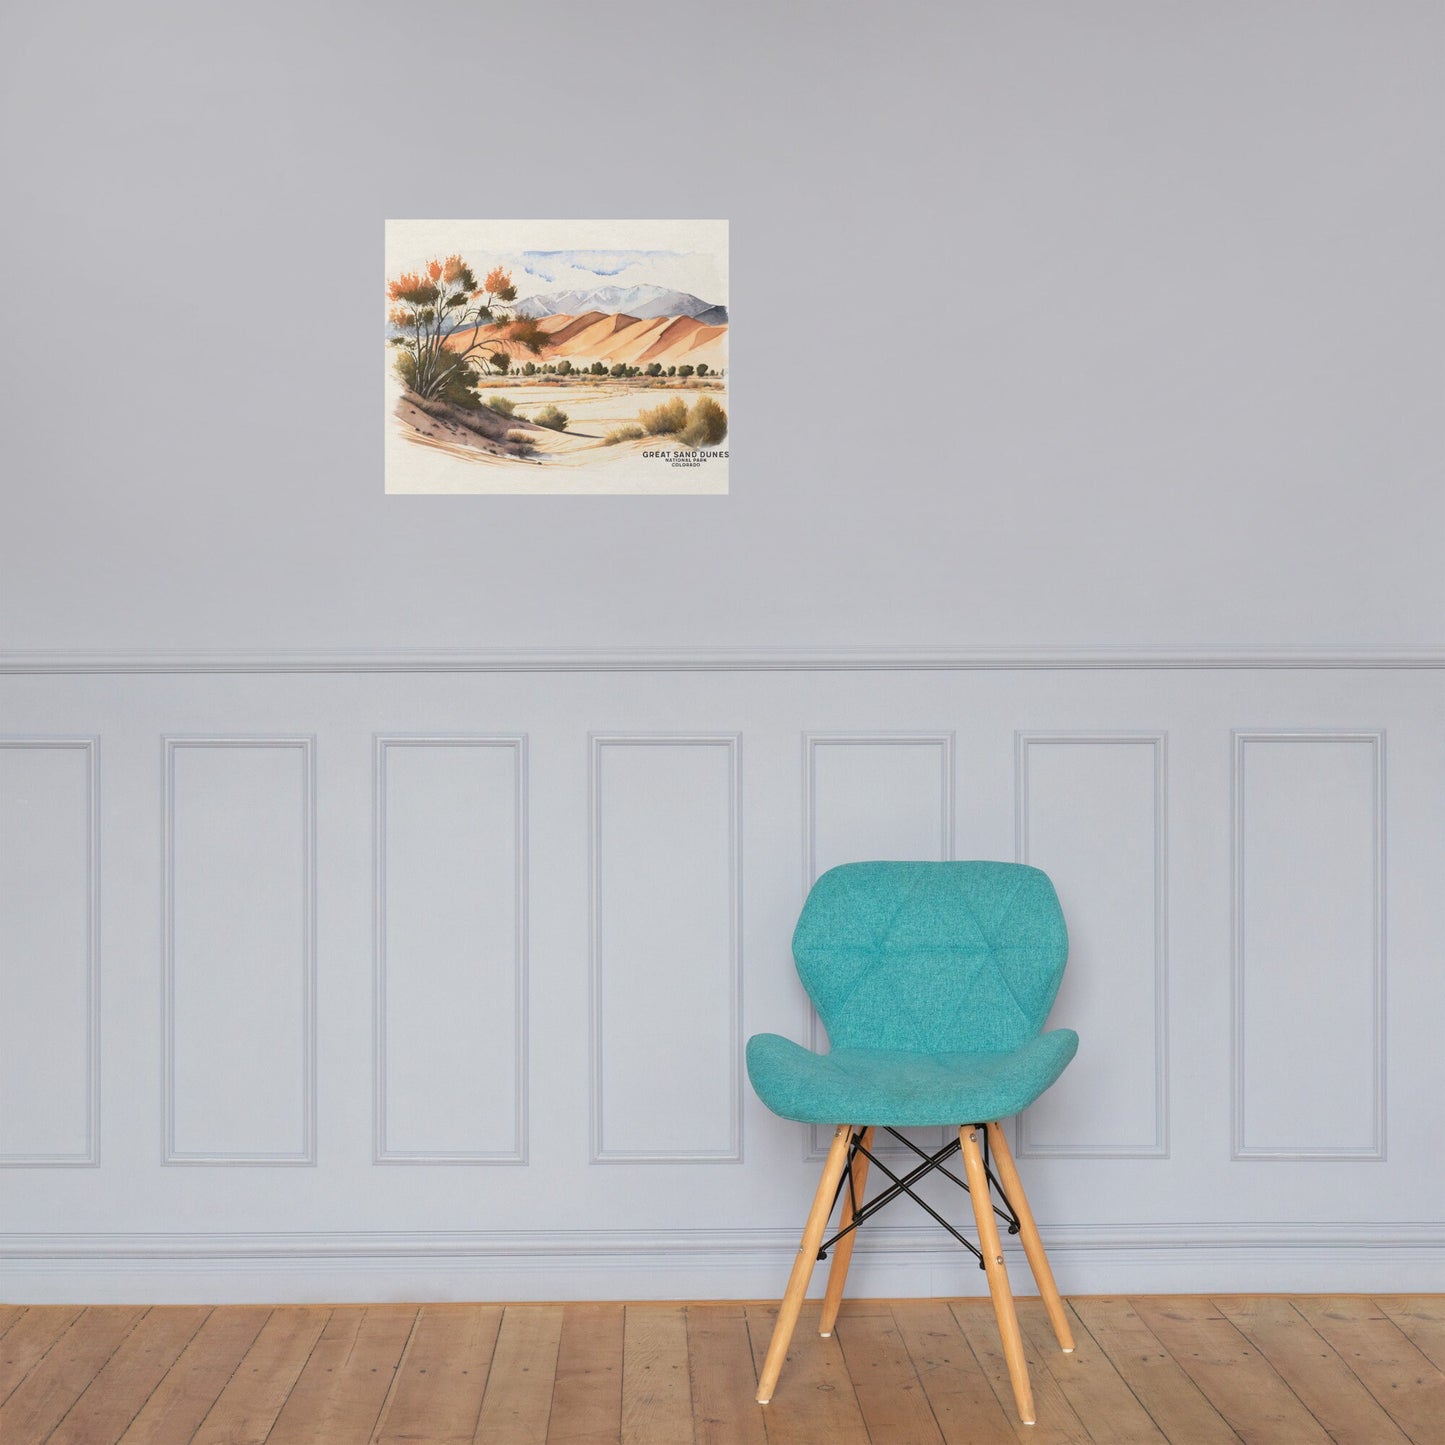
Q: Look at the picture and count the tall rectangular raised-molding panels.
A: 7